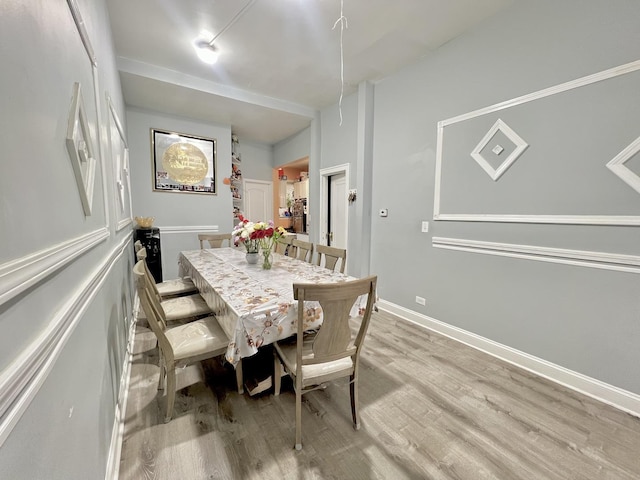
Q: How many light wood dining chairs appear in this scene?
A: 8